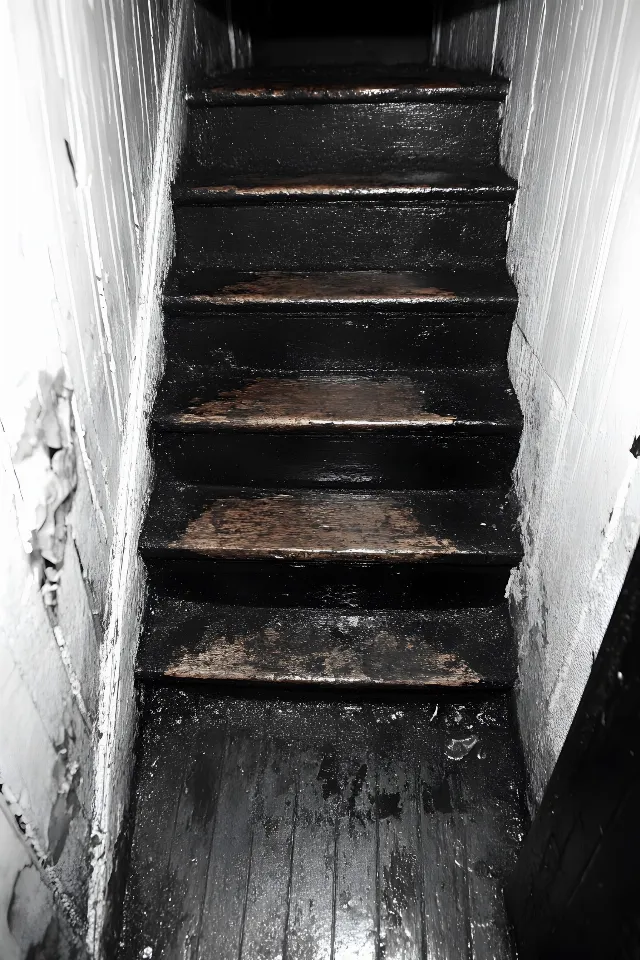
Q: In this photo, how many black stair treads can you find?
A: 6